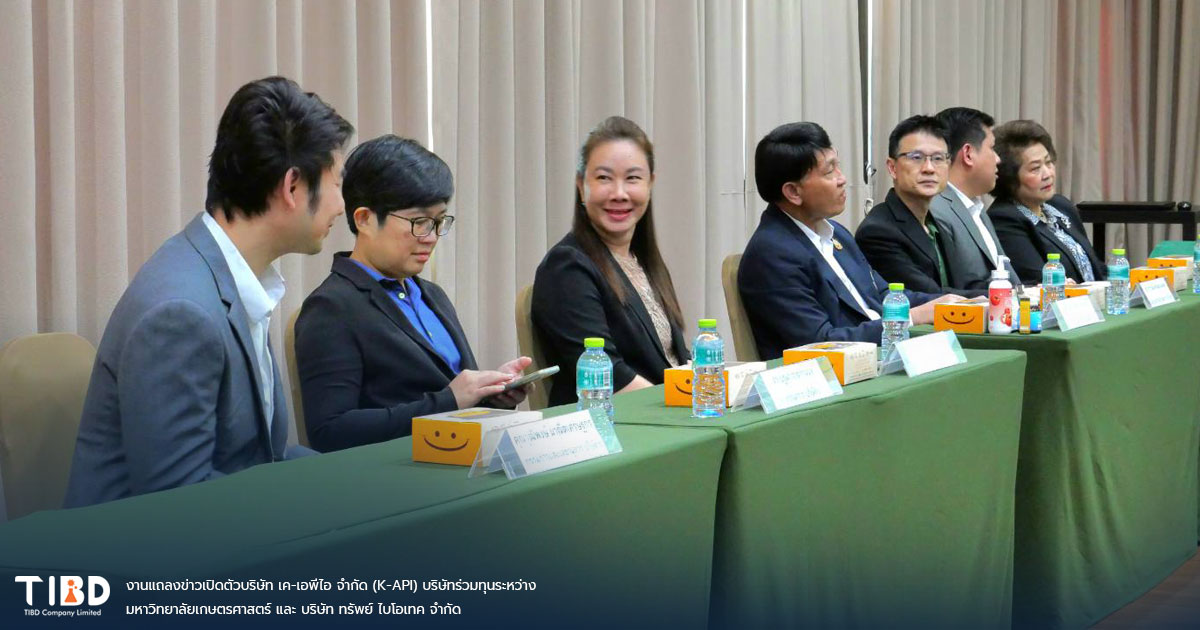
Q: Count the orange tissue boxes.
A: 7